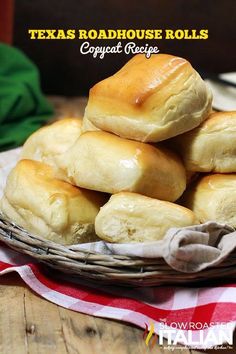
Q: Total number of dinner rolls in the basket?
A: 7